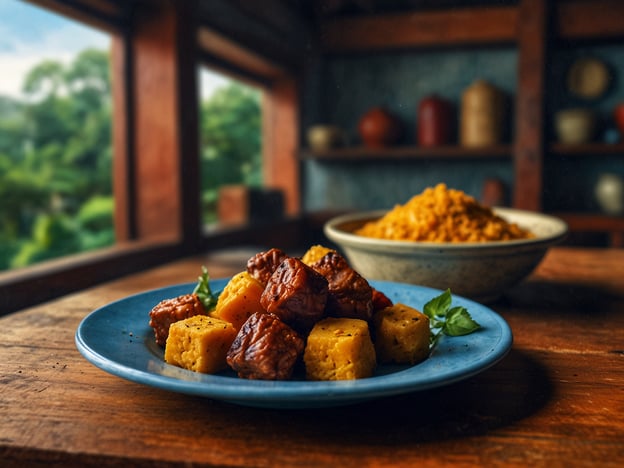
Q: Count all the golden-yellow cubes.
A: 5